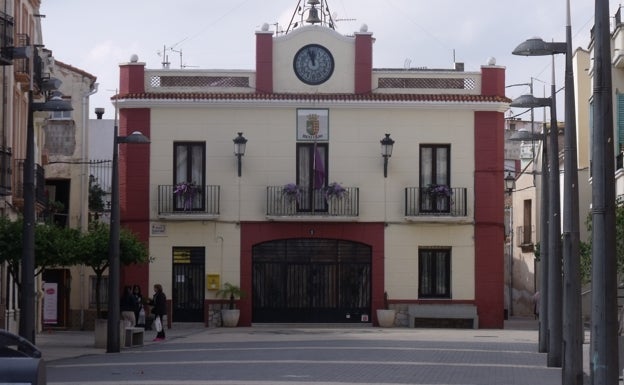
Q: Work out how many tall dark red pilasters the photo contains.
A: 2